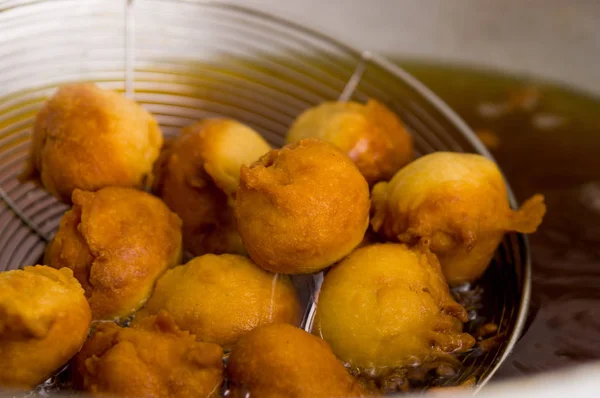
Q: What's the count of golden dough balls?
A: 11